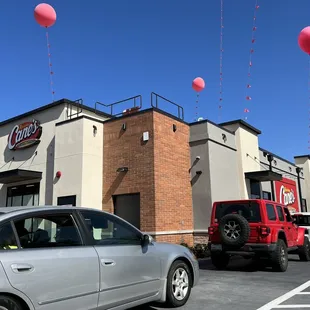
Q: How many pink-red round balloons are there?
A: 3